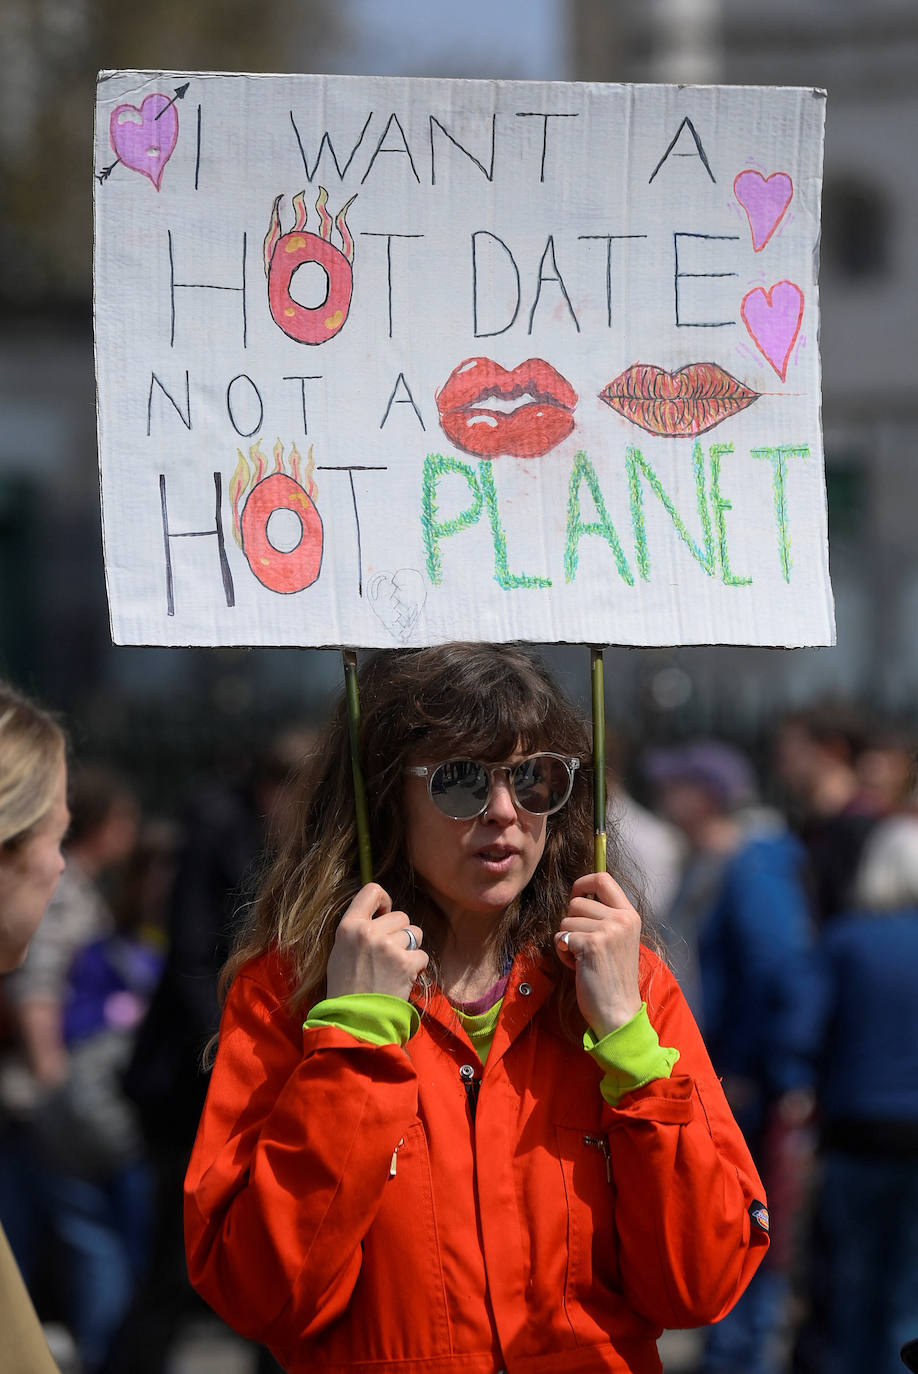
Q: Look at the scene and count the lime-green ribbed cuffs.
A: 2